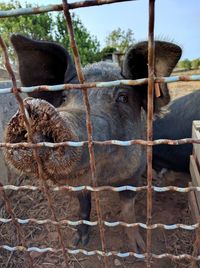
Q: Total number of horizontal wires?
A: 6